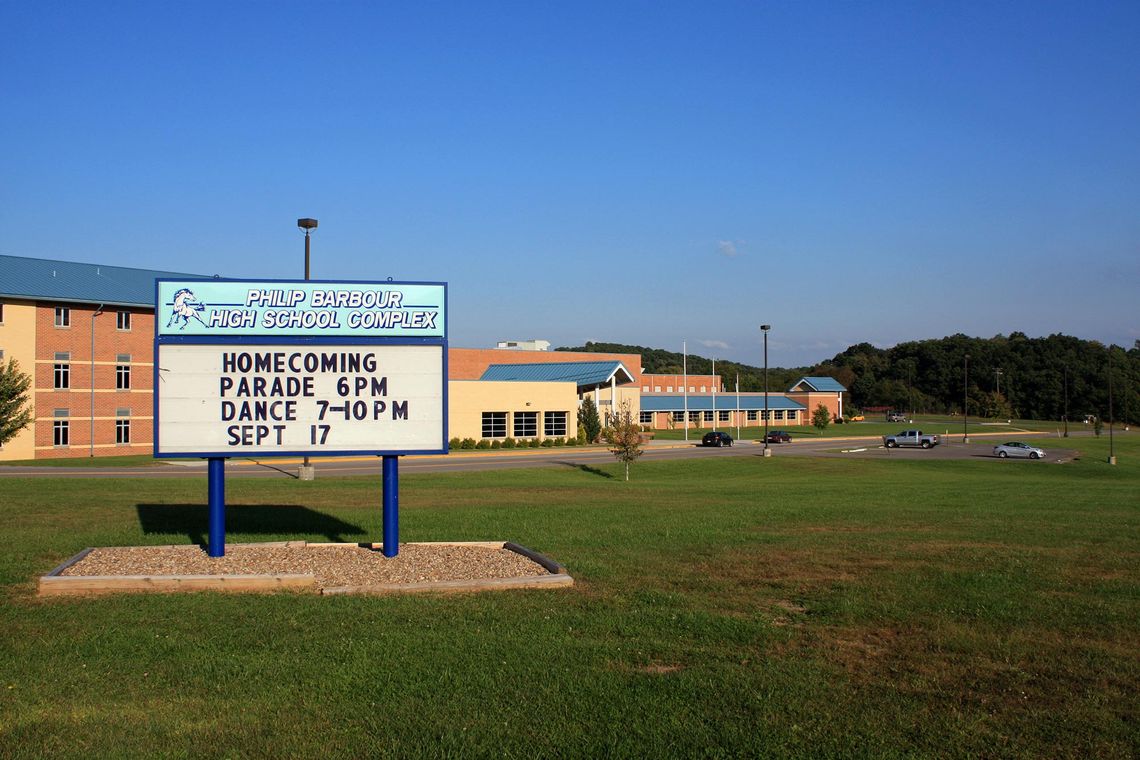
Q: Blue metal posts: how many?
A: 2